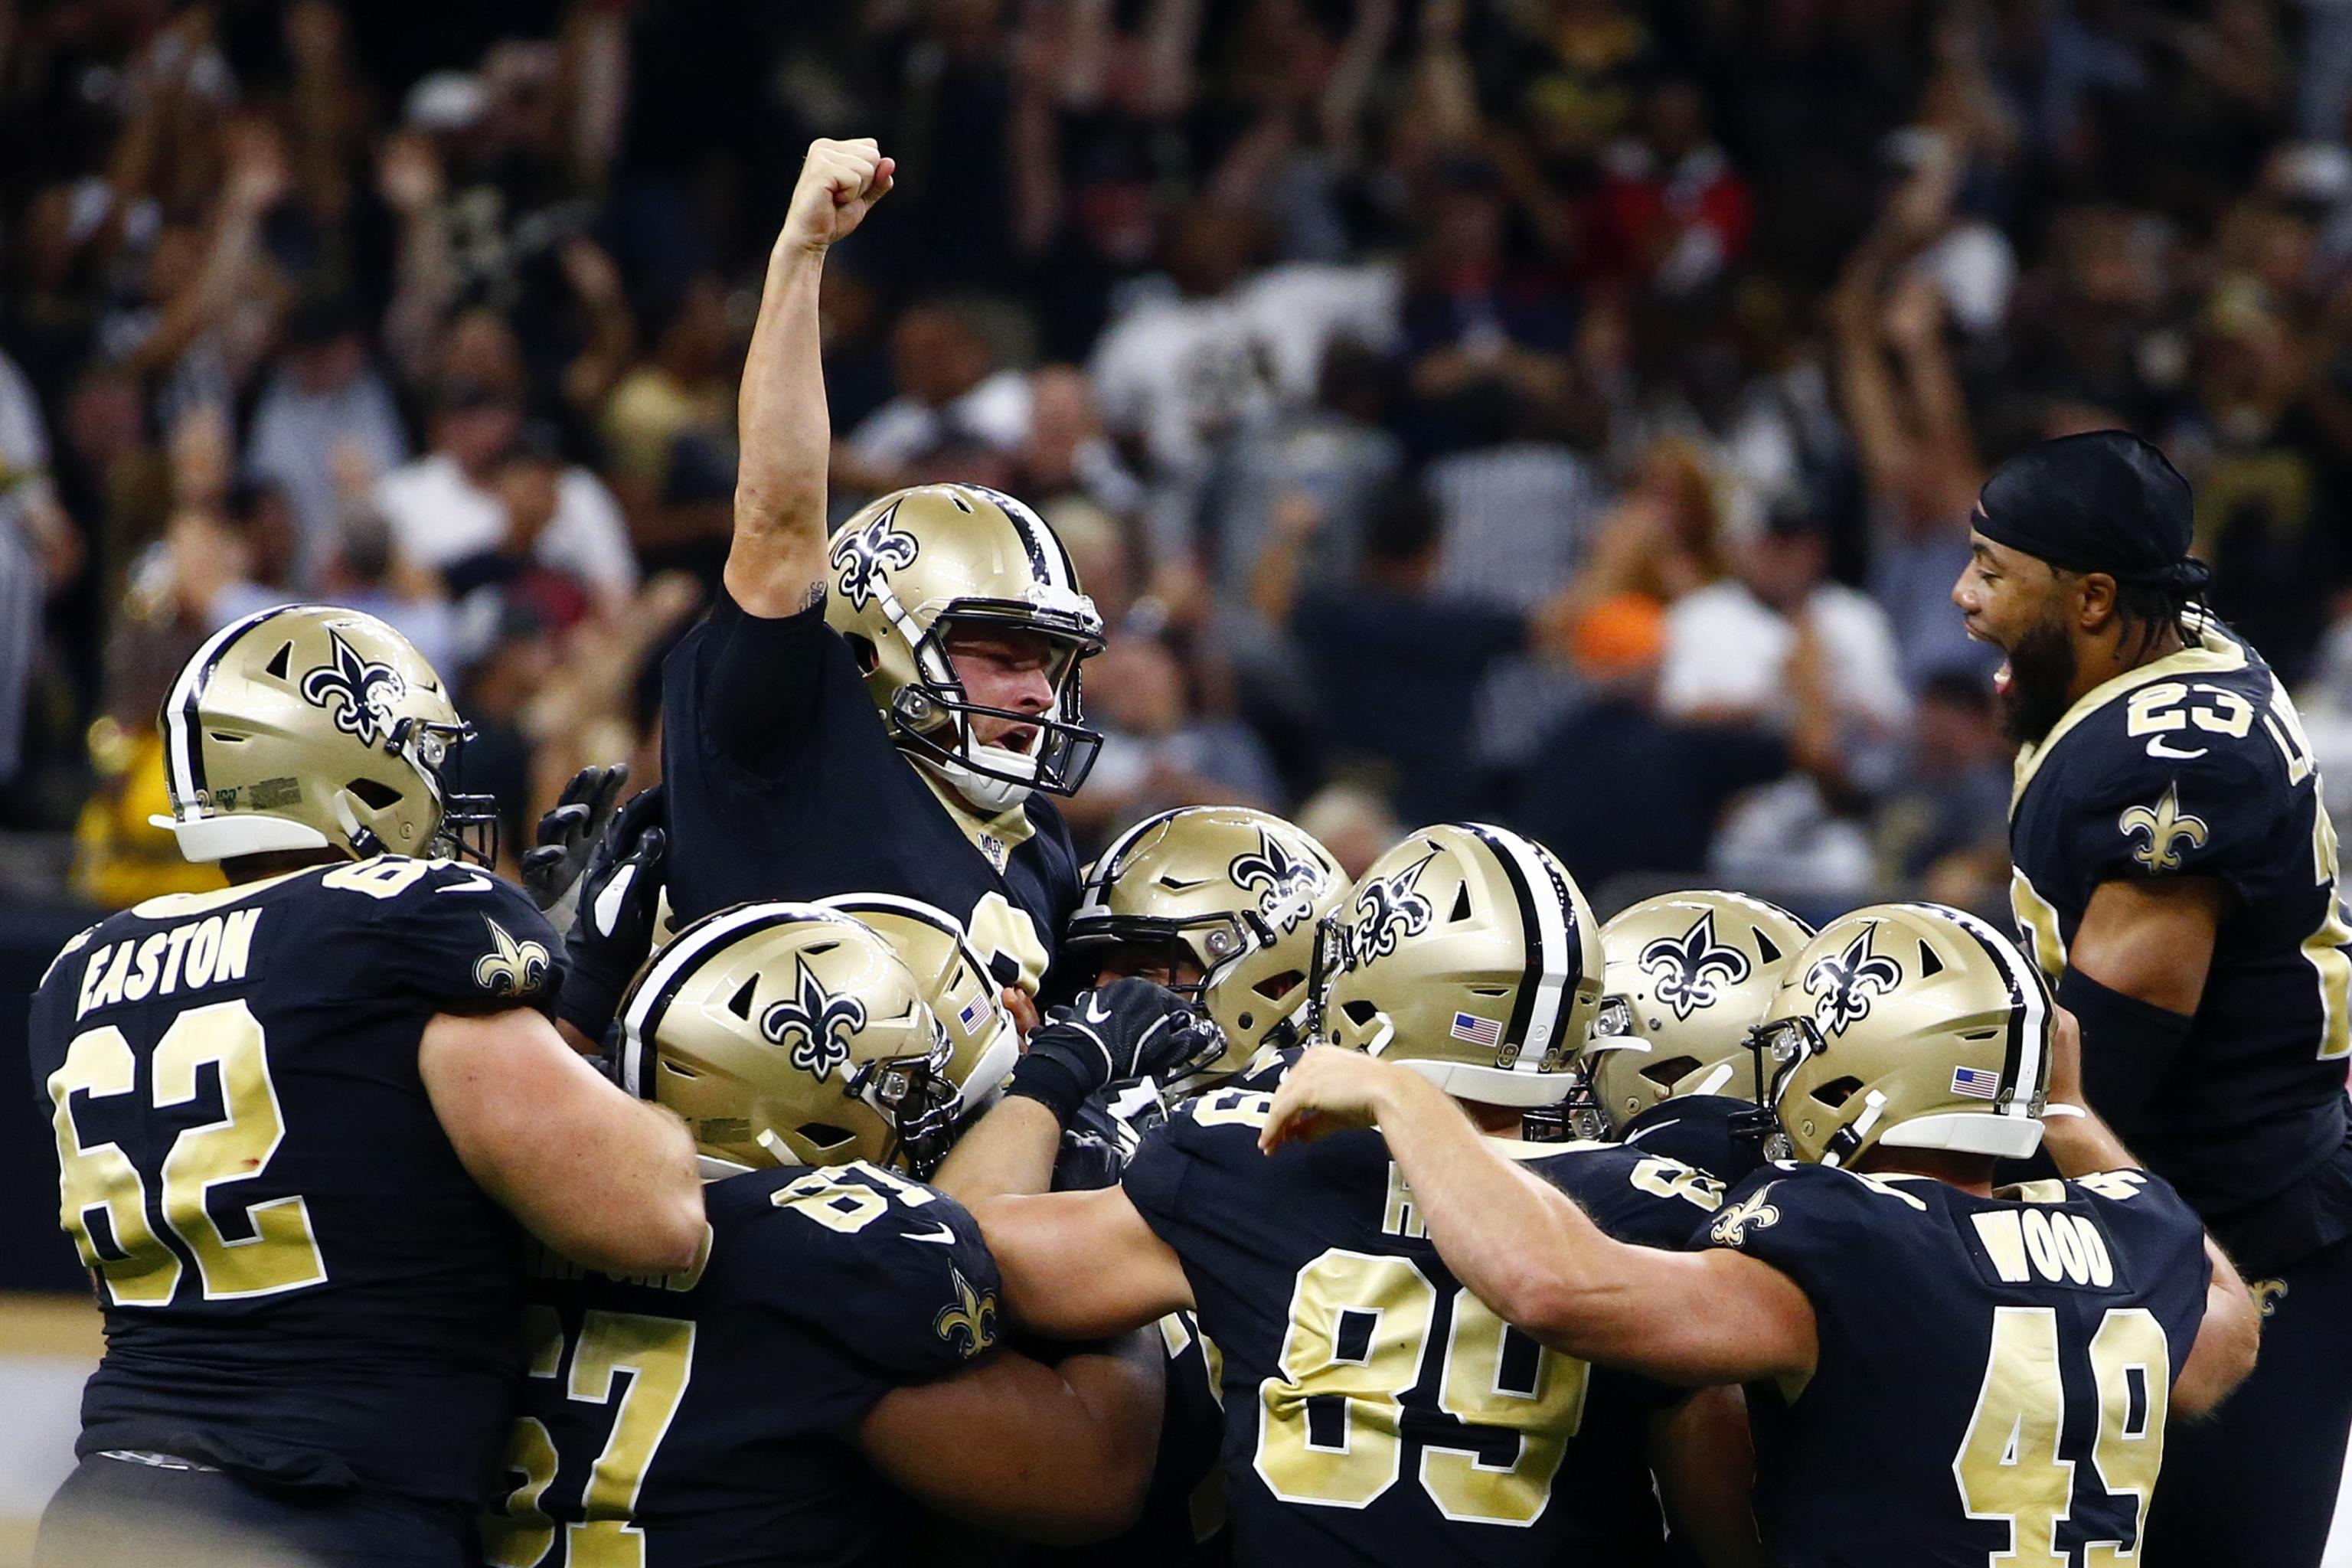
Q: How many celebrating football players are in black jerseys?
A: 9